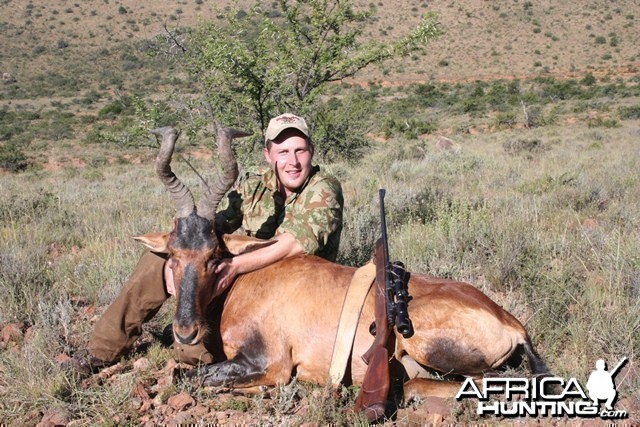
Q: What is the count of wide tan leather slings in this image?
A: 1